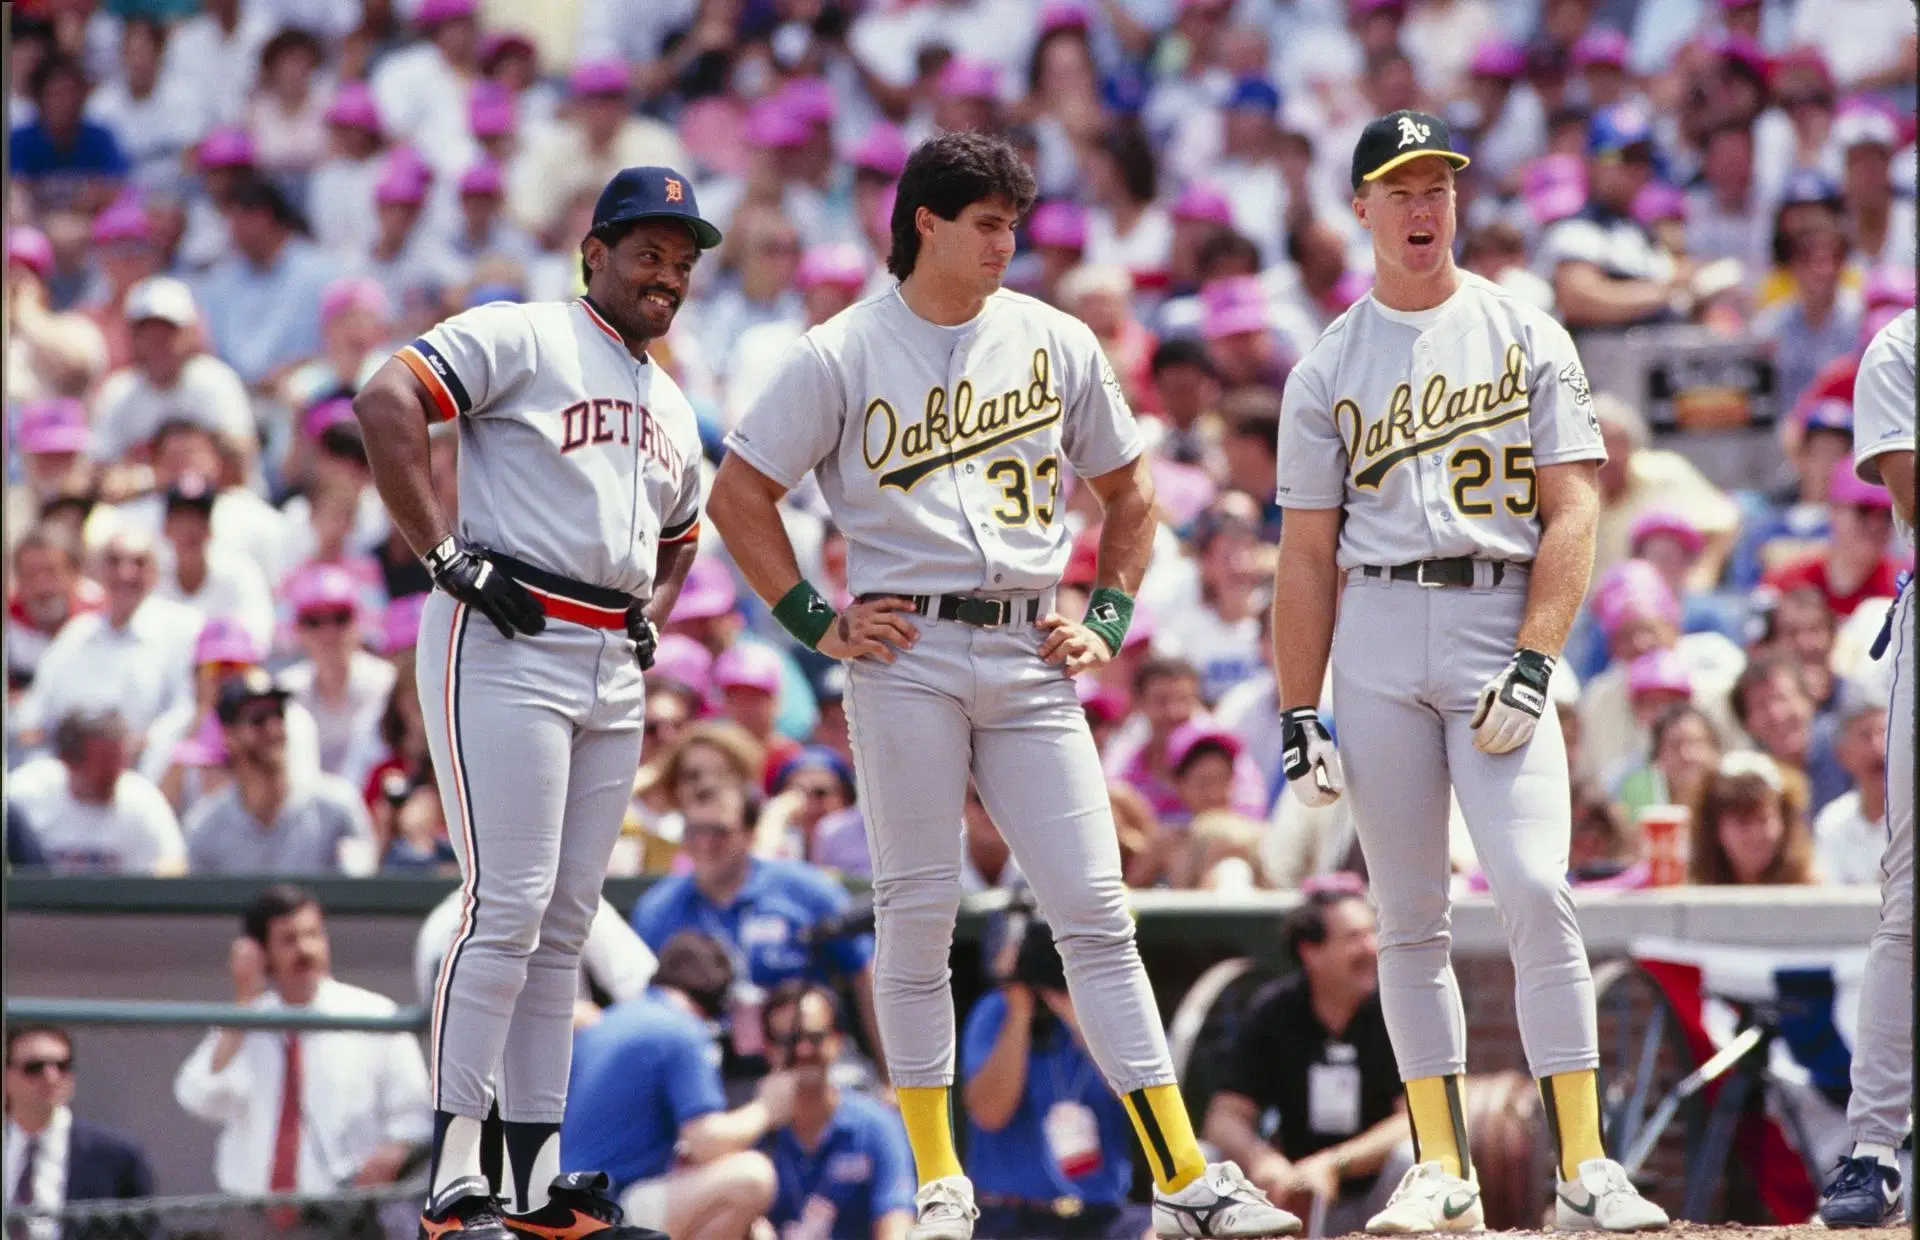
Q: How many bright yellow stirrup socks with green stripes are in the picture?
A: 4